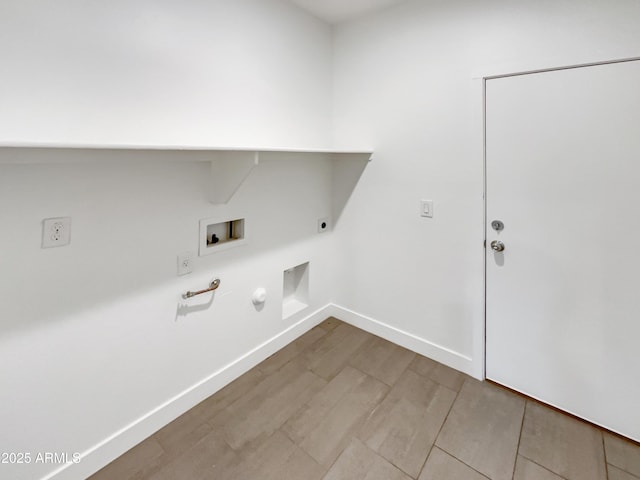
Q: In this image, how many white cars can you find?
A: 0